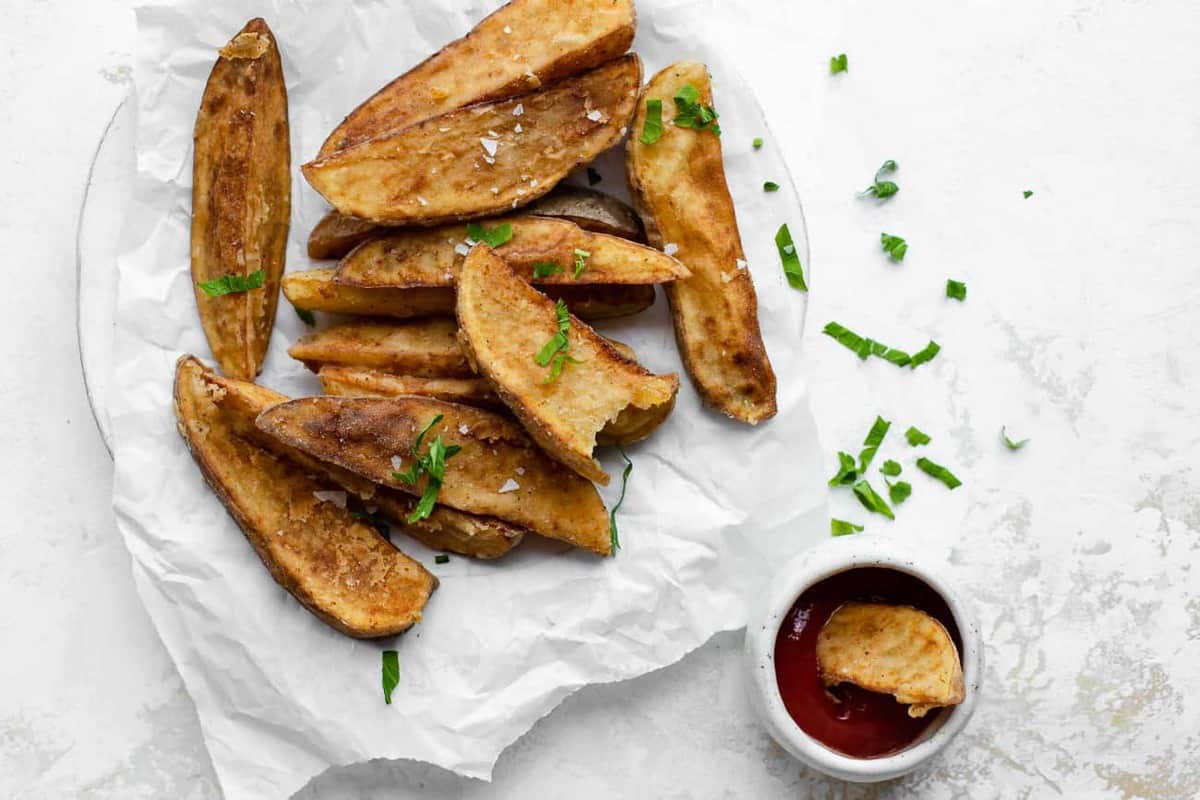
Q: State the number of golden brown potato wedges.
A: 14